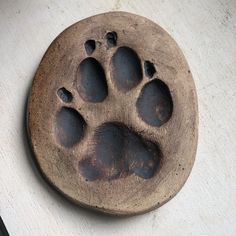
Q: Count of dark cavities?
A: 9